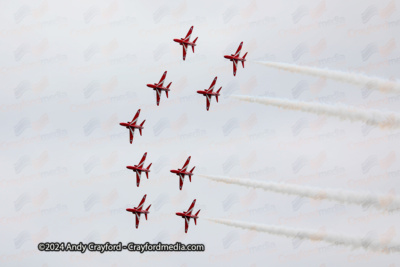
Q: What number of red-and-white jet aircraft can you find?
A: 9